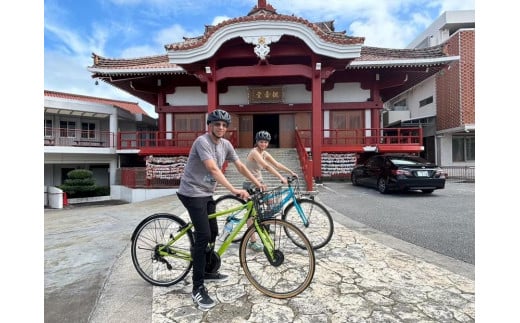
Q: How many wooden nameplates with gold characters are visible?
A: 1